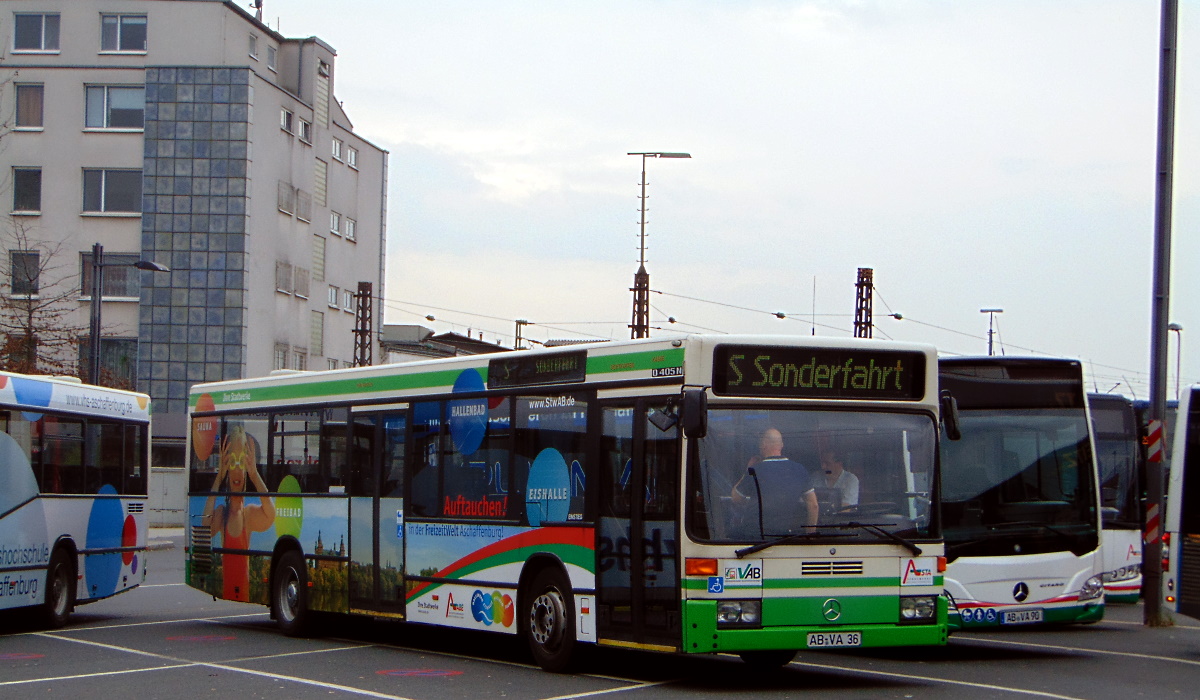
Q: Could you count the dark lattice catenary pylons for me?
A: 3